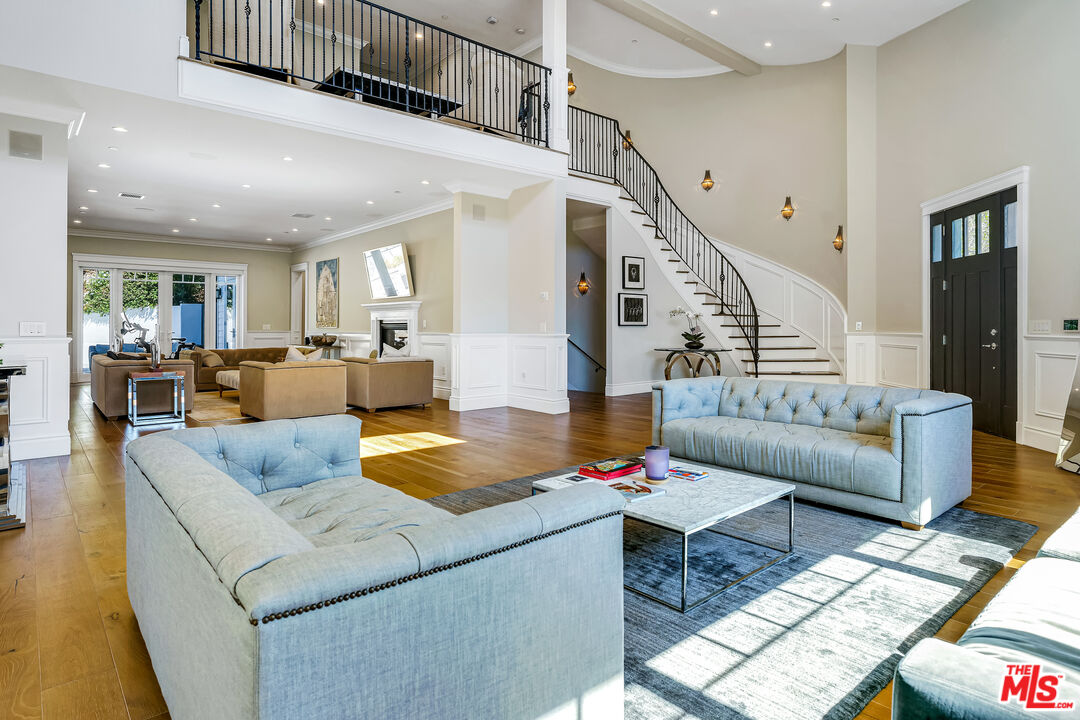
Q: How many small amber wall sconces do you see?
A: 6